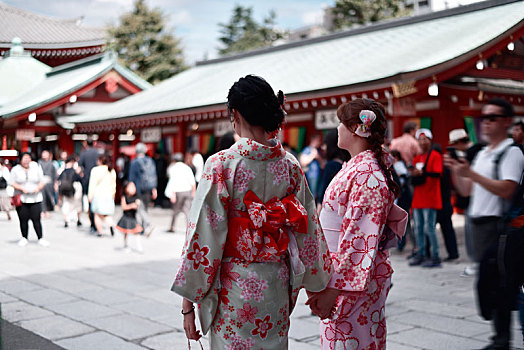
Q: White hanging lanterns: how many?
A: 5